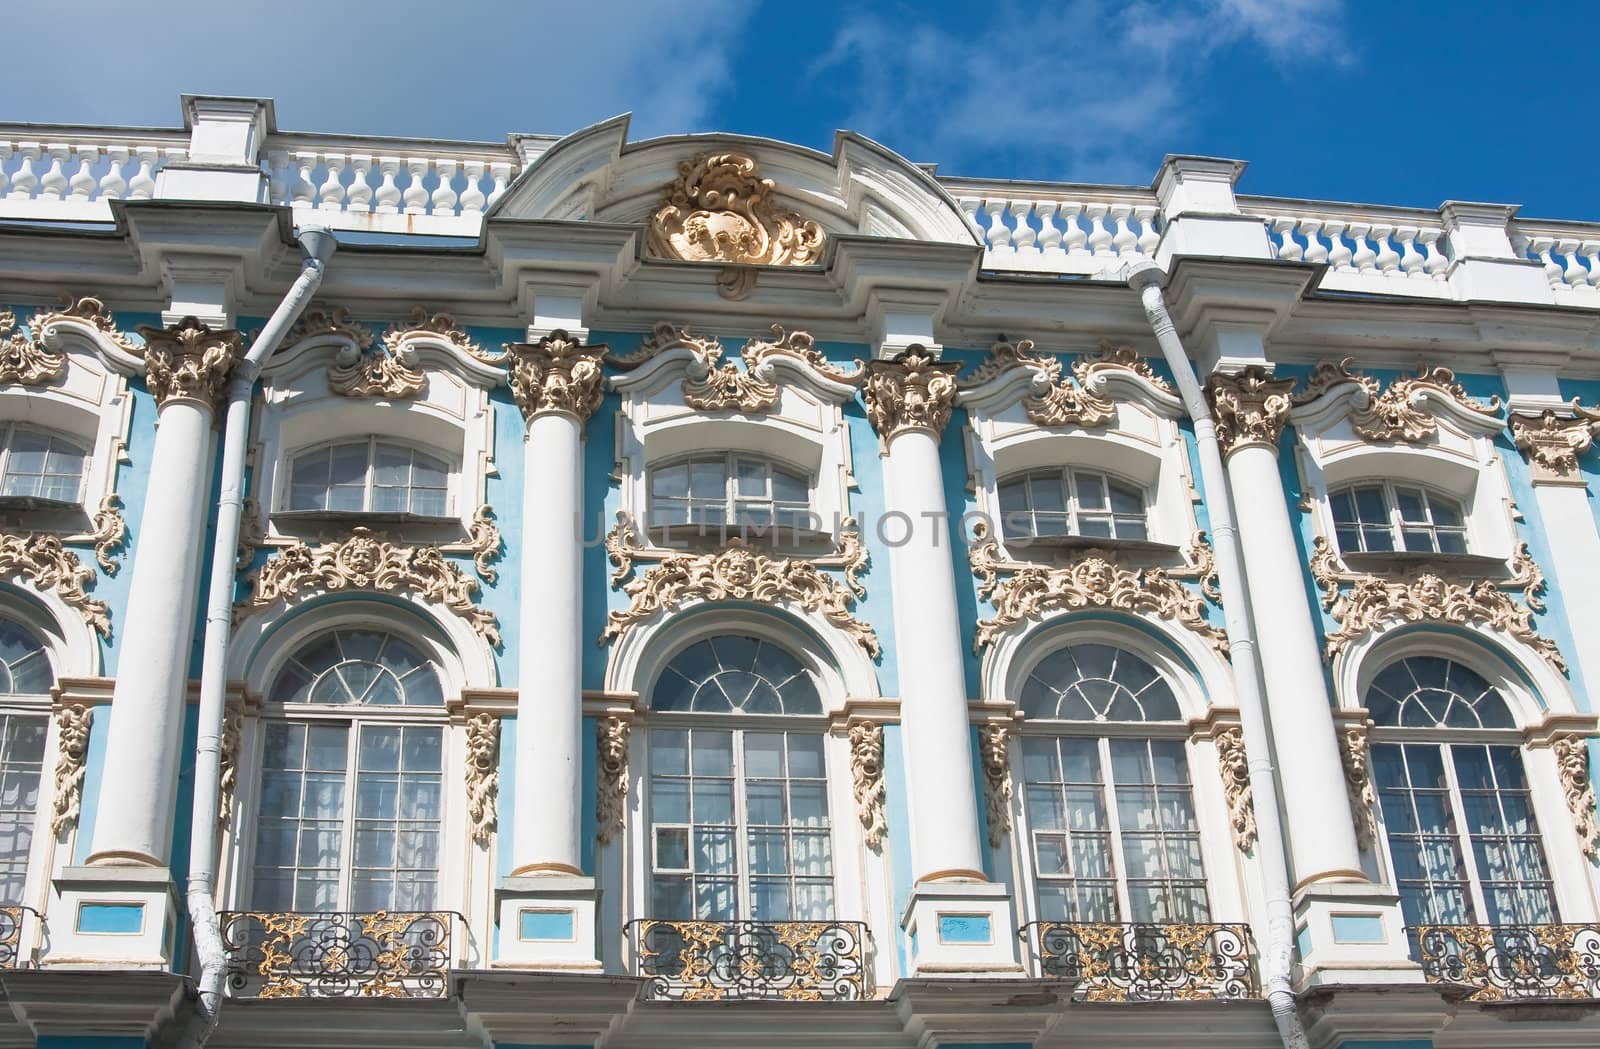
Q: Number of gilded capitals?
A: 5